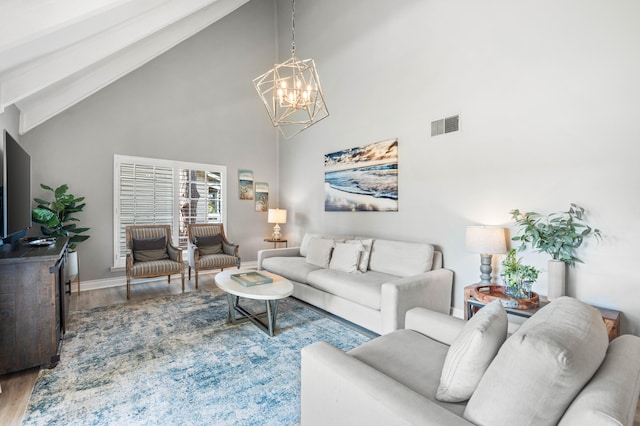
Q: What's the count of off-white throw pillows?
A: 4